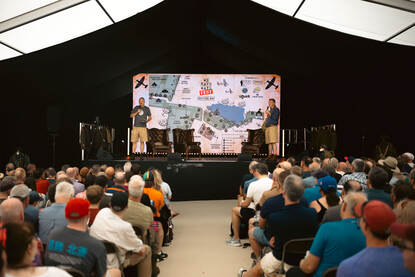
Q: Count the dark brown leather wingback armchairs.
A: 3